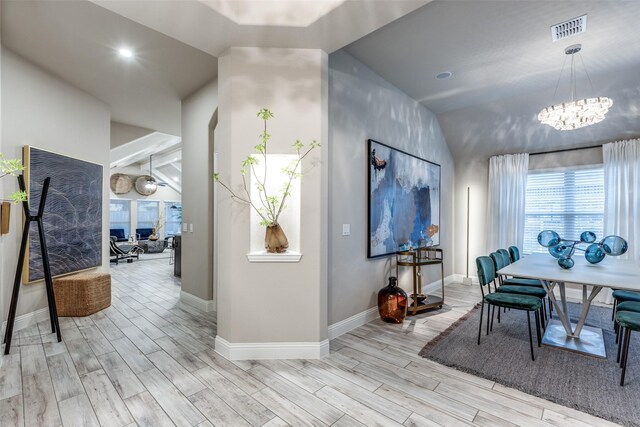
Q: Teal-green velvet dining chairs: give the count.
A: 7